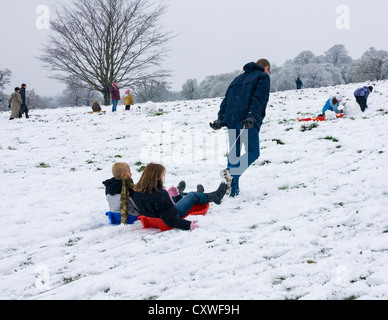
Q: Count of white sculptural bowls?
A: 0